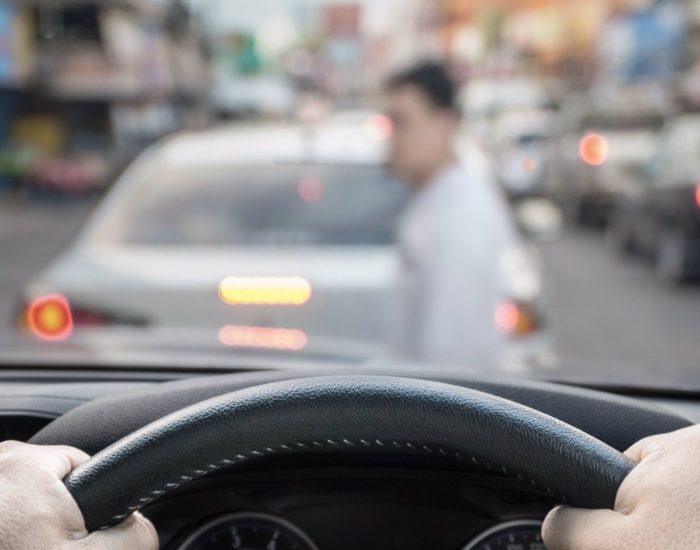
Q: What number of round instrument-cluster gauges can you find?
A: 2